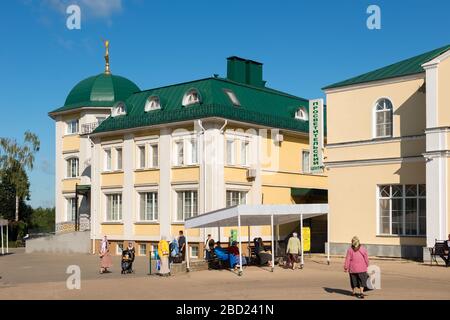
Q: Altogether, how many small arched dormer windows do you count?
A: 4